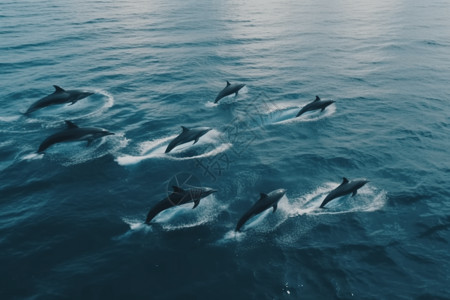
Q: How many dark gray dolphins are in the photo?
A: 8